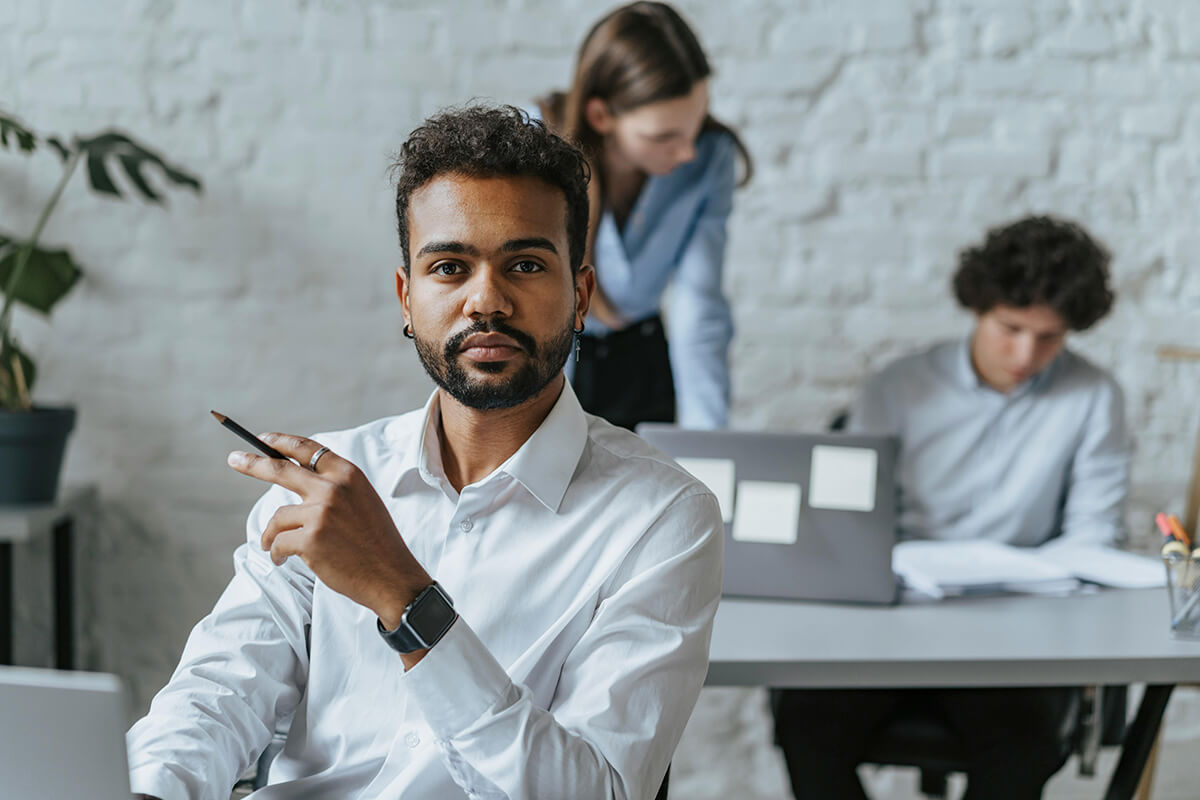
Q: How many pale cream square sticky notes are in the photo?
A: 3